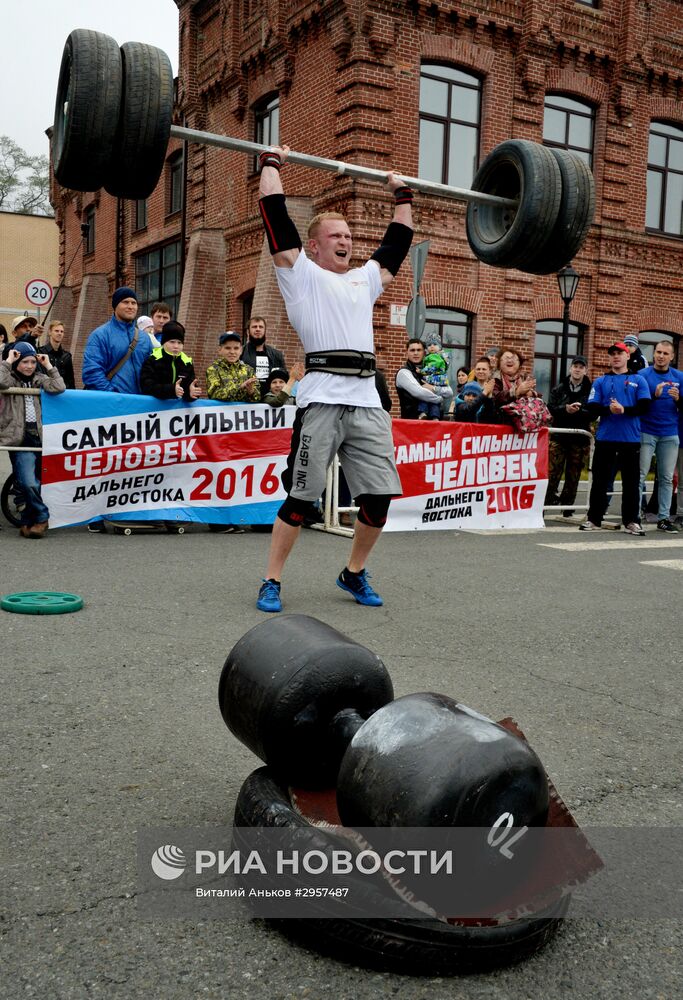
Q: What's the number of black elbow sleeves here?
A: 2